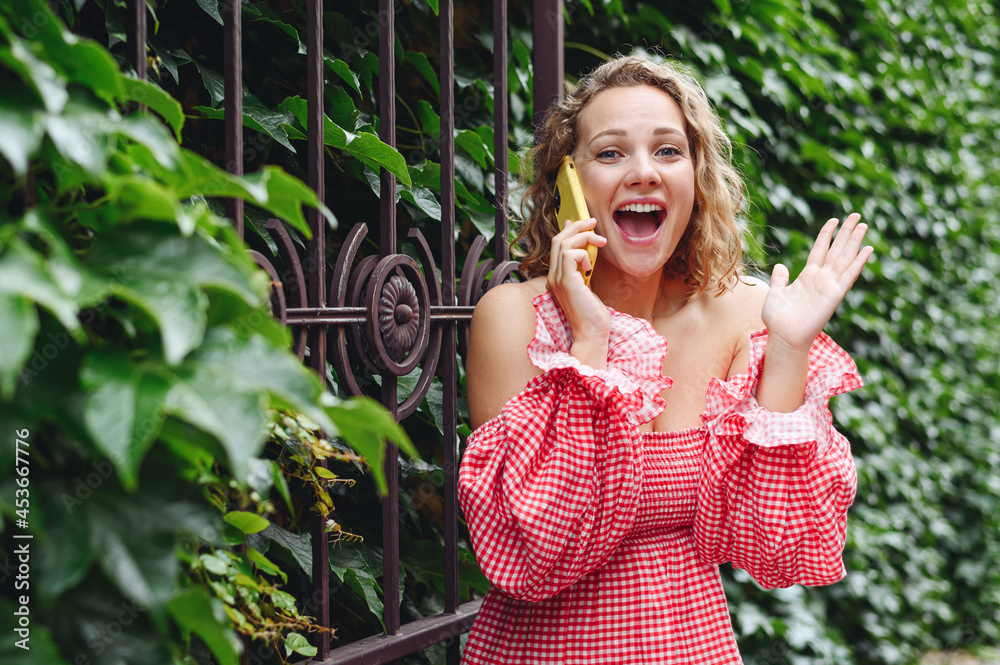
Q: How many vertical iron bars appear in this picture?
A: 7